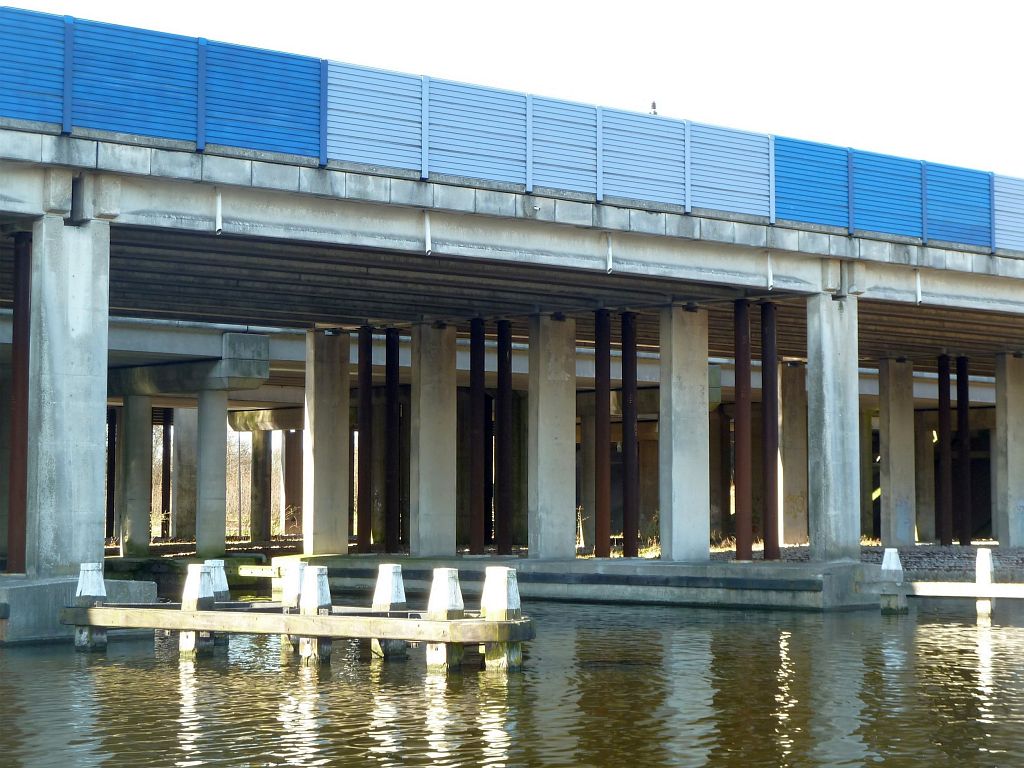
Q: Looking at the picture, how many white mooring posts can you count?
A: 10